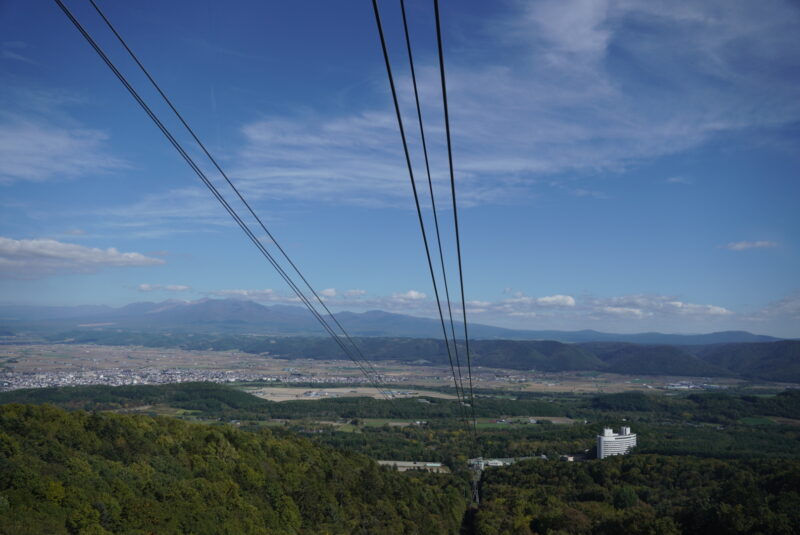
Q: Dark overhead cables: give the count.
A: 6